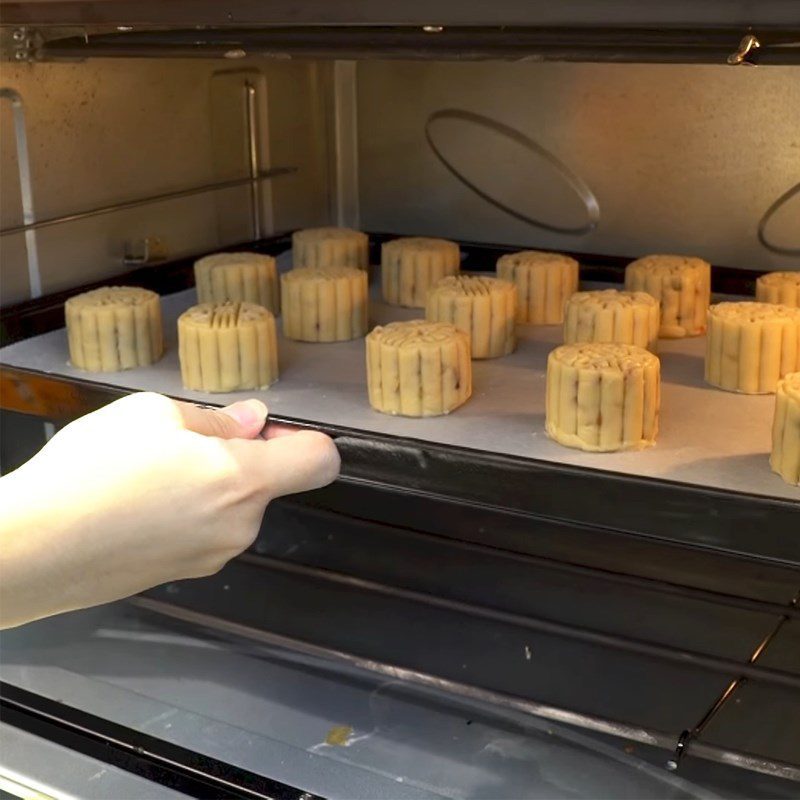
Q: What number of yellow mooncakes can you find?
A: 15